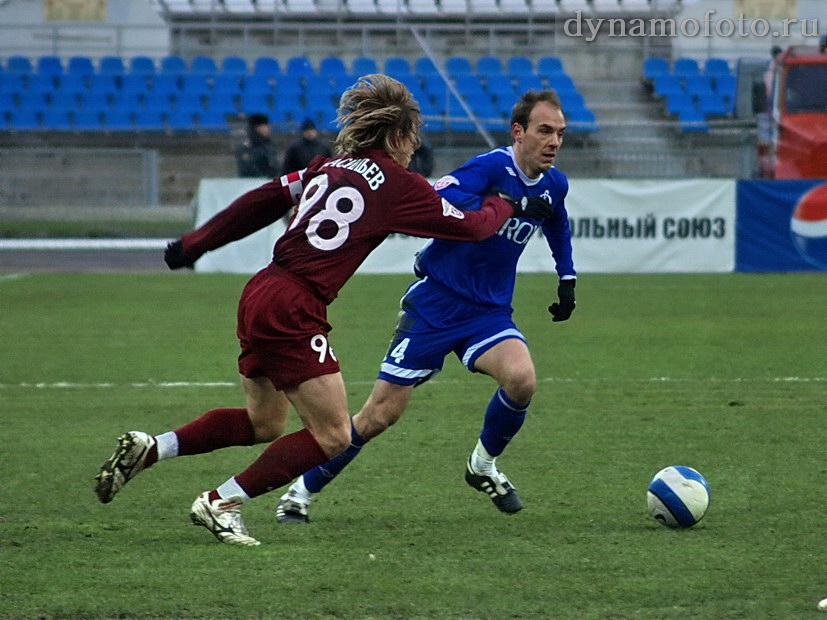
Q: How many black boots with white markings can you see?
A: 2